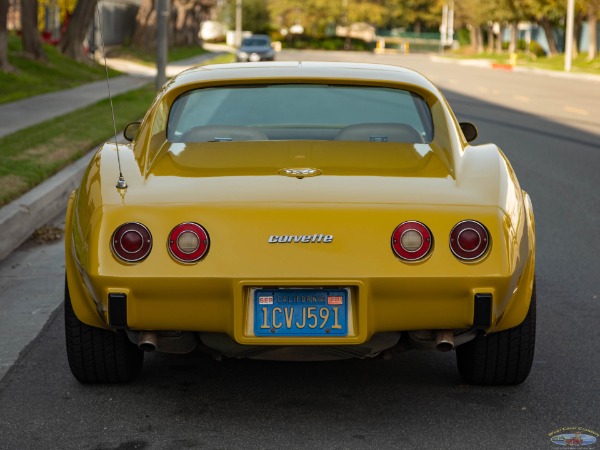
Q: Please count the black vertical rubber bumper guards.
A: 2